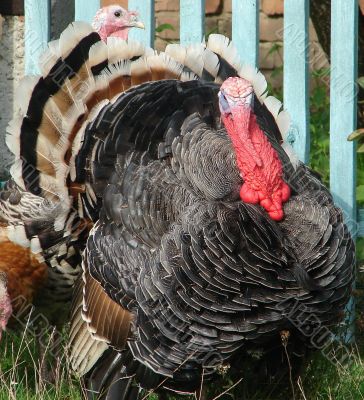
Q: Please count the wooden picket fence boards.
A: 7